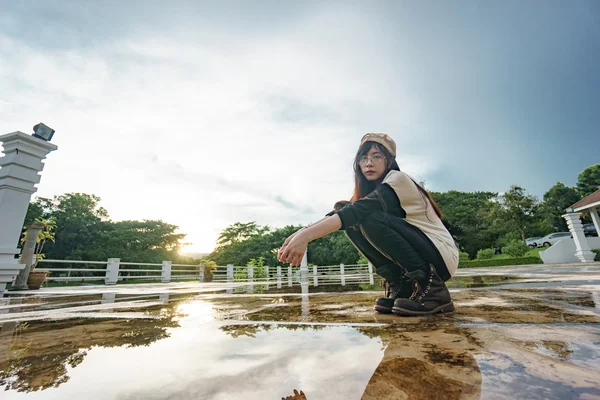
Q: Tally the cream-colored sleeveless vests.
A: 1